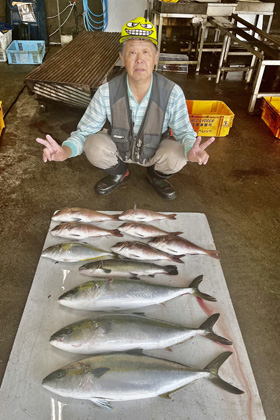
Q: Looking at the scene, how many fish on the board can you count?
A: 11